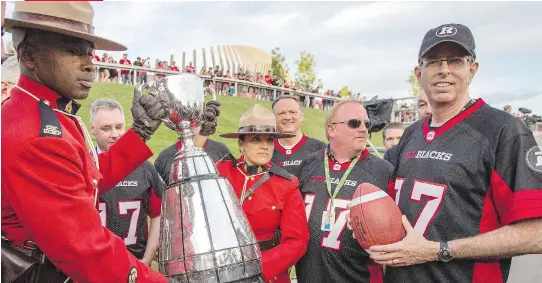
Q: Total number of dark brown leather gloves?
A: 2